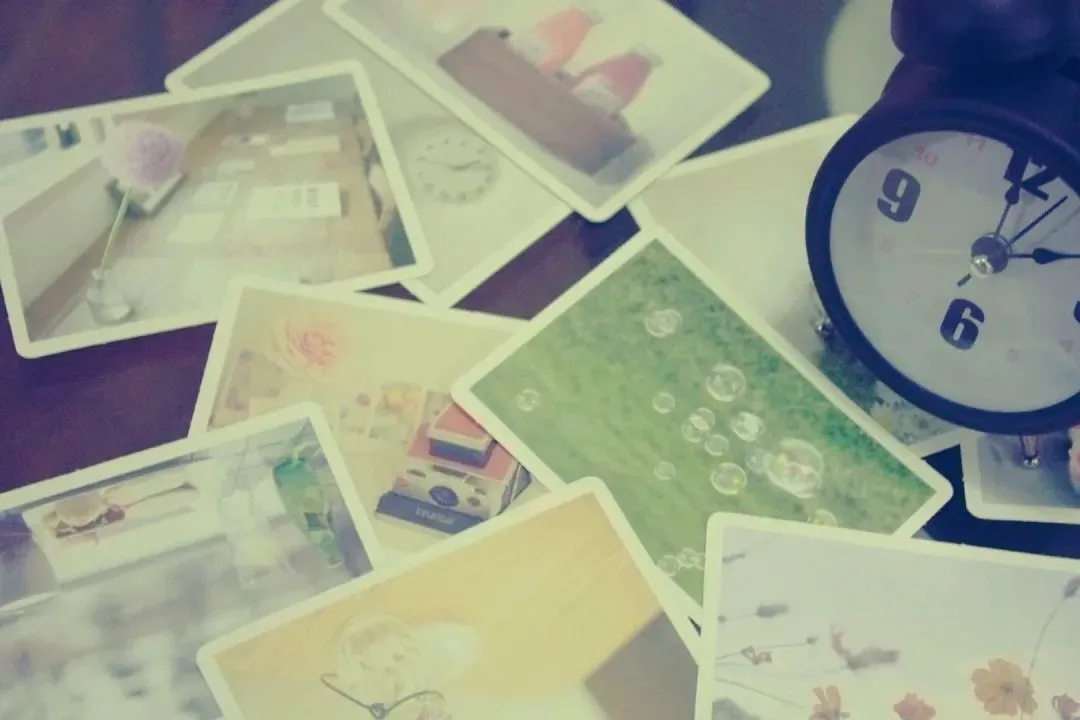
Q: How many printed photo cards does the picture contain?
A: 10